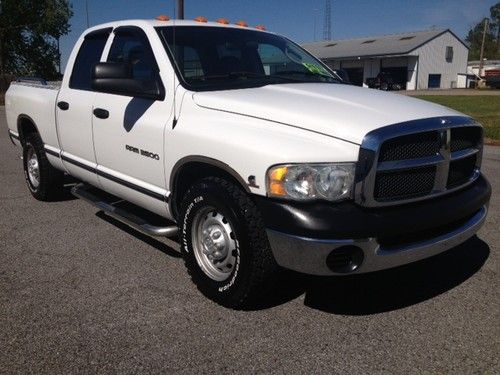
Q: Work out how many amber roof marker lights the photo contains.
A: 5